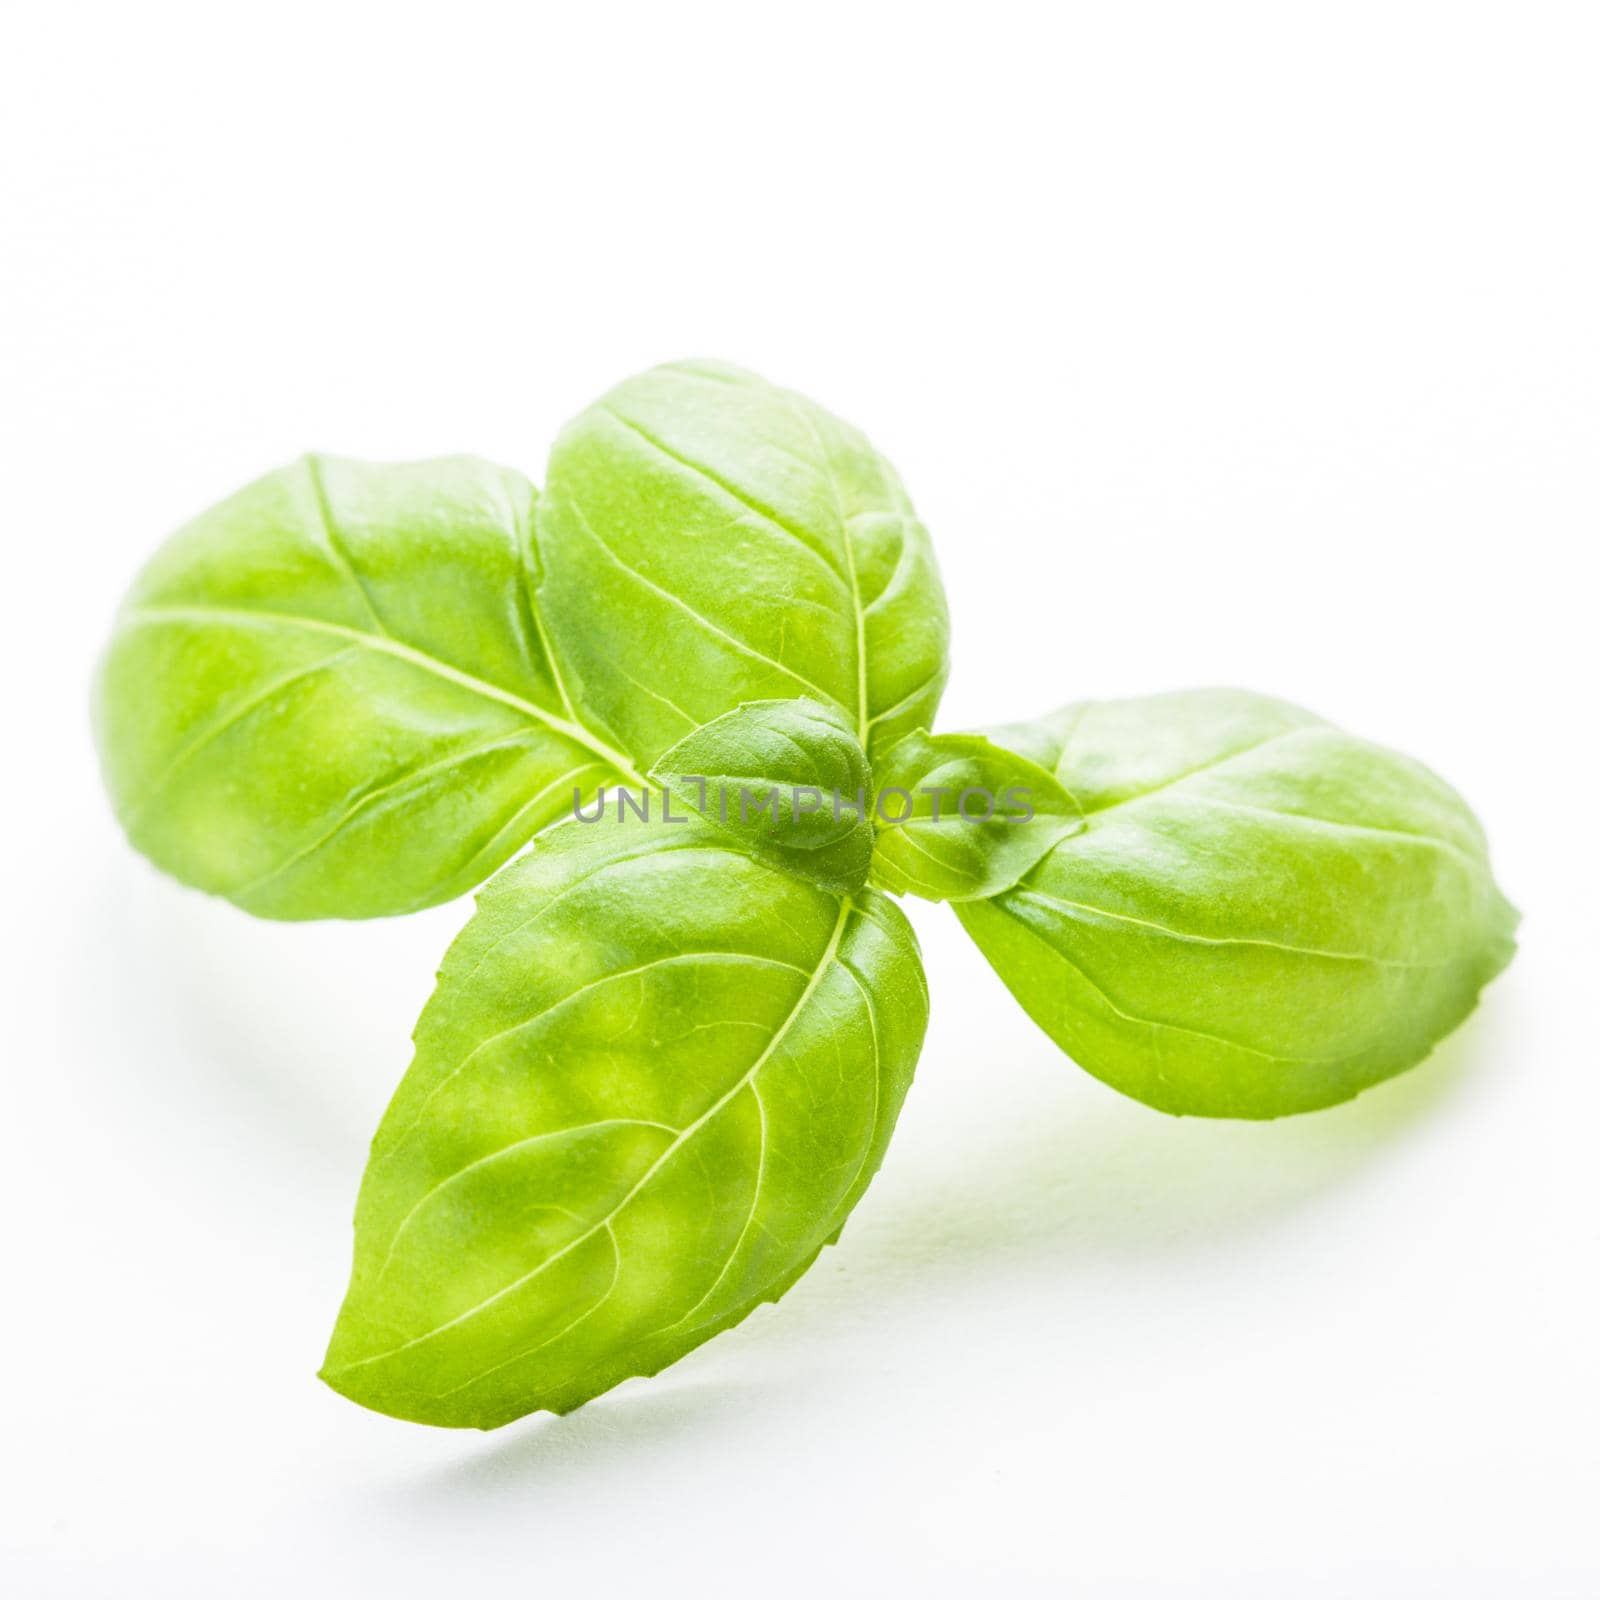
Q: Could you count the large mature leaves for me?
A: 4